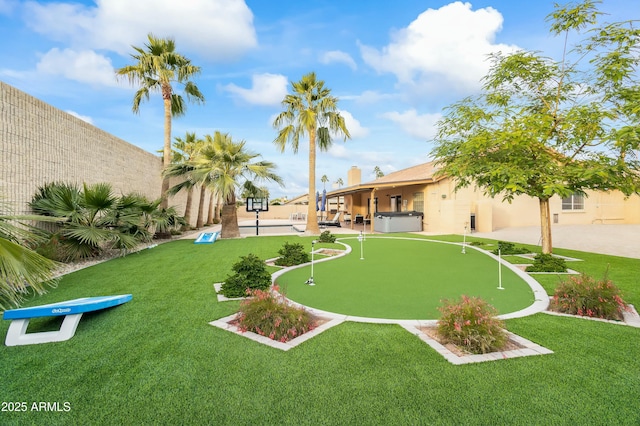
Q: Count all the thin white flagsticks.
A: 5